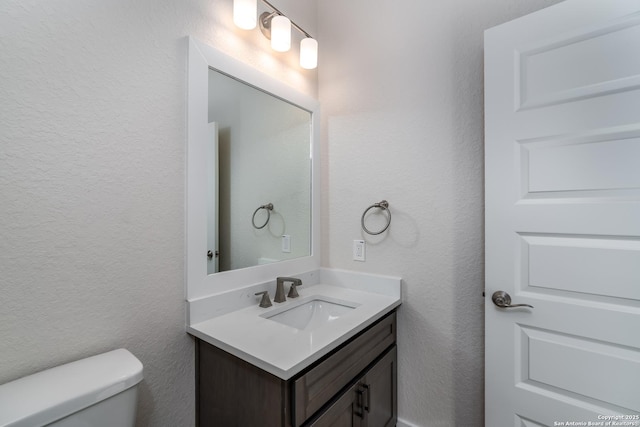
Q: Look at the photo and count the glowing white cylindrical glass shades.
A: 3